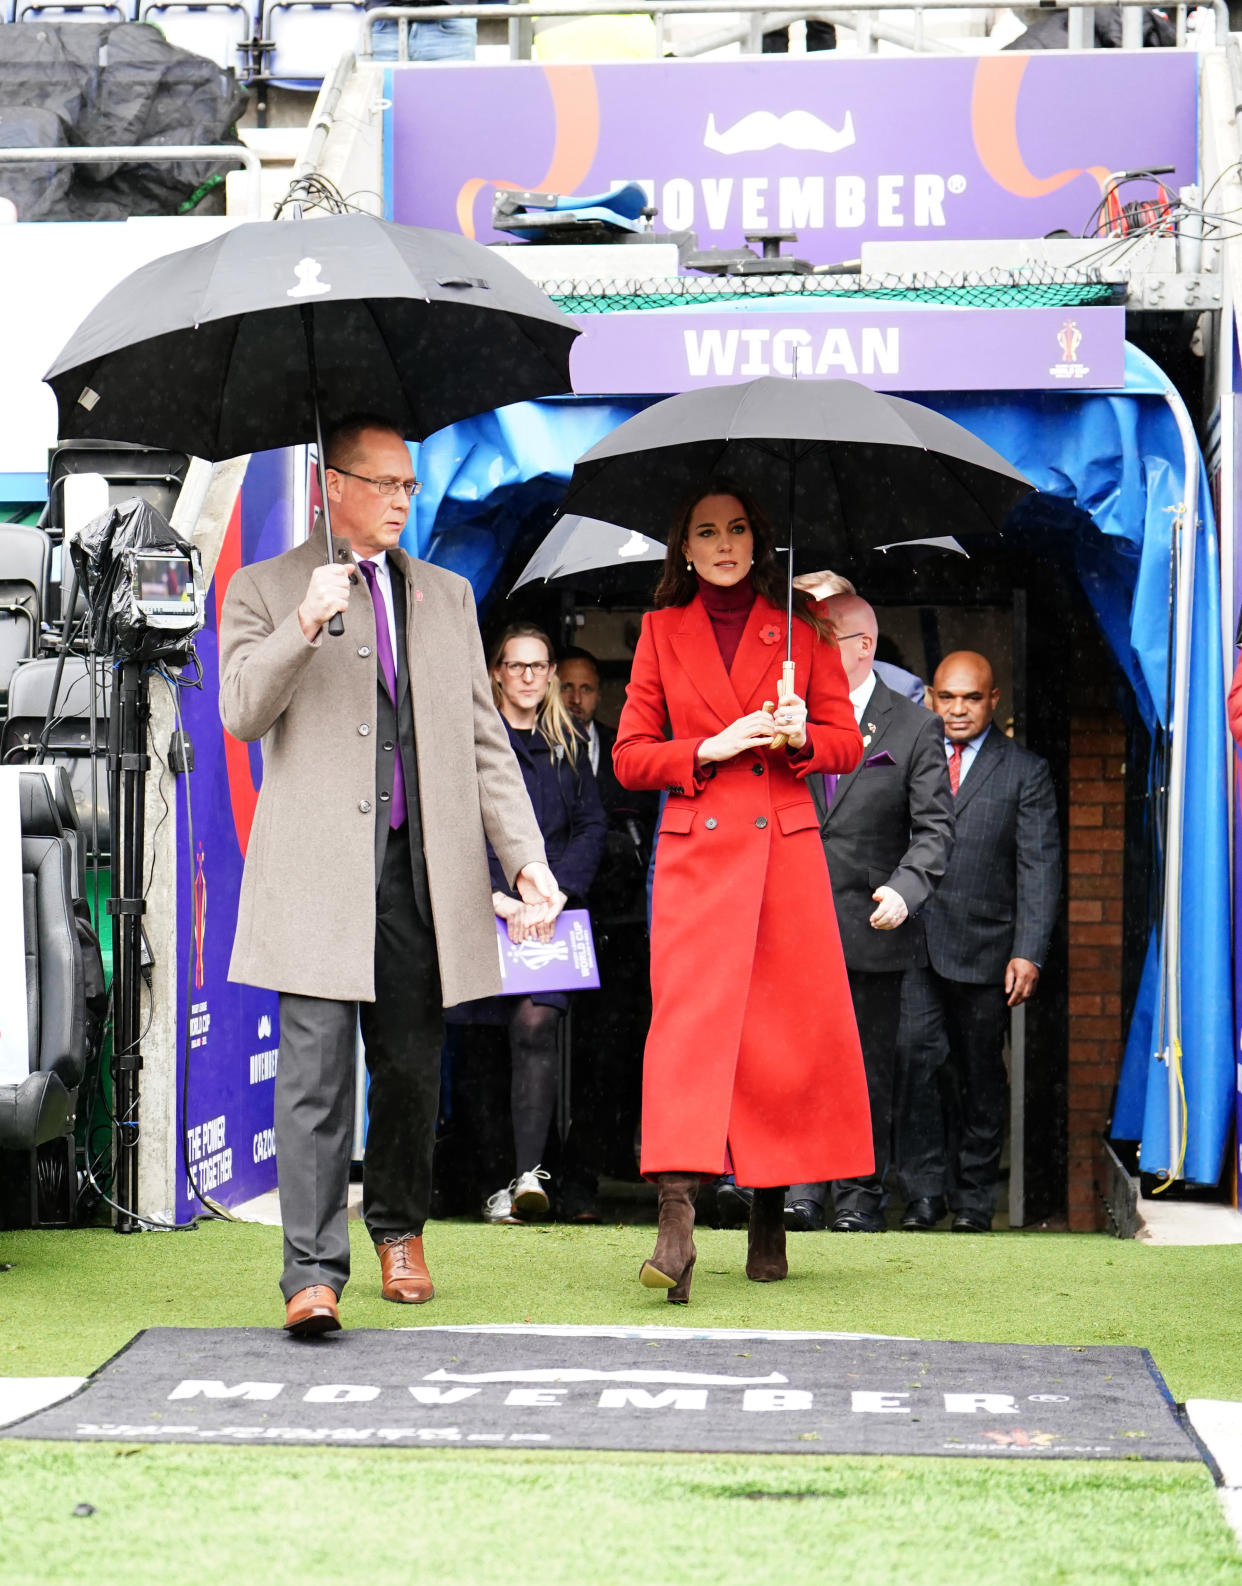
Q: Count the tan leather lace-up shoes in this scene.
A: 2